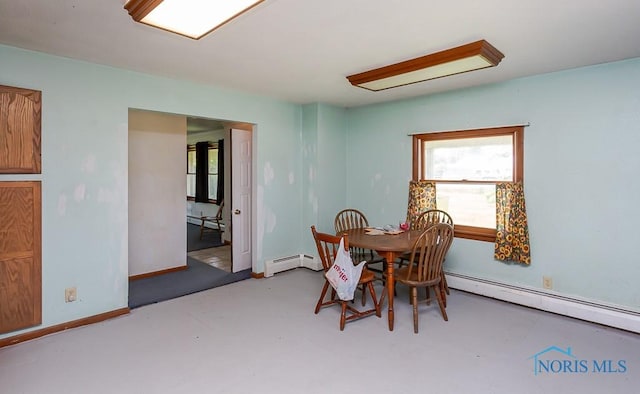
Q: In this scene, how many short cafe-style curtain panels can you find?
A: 2